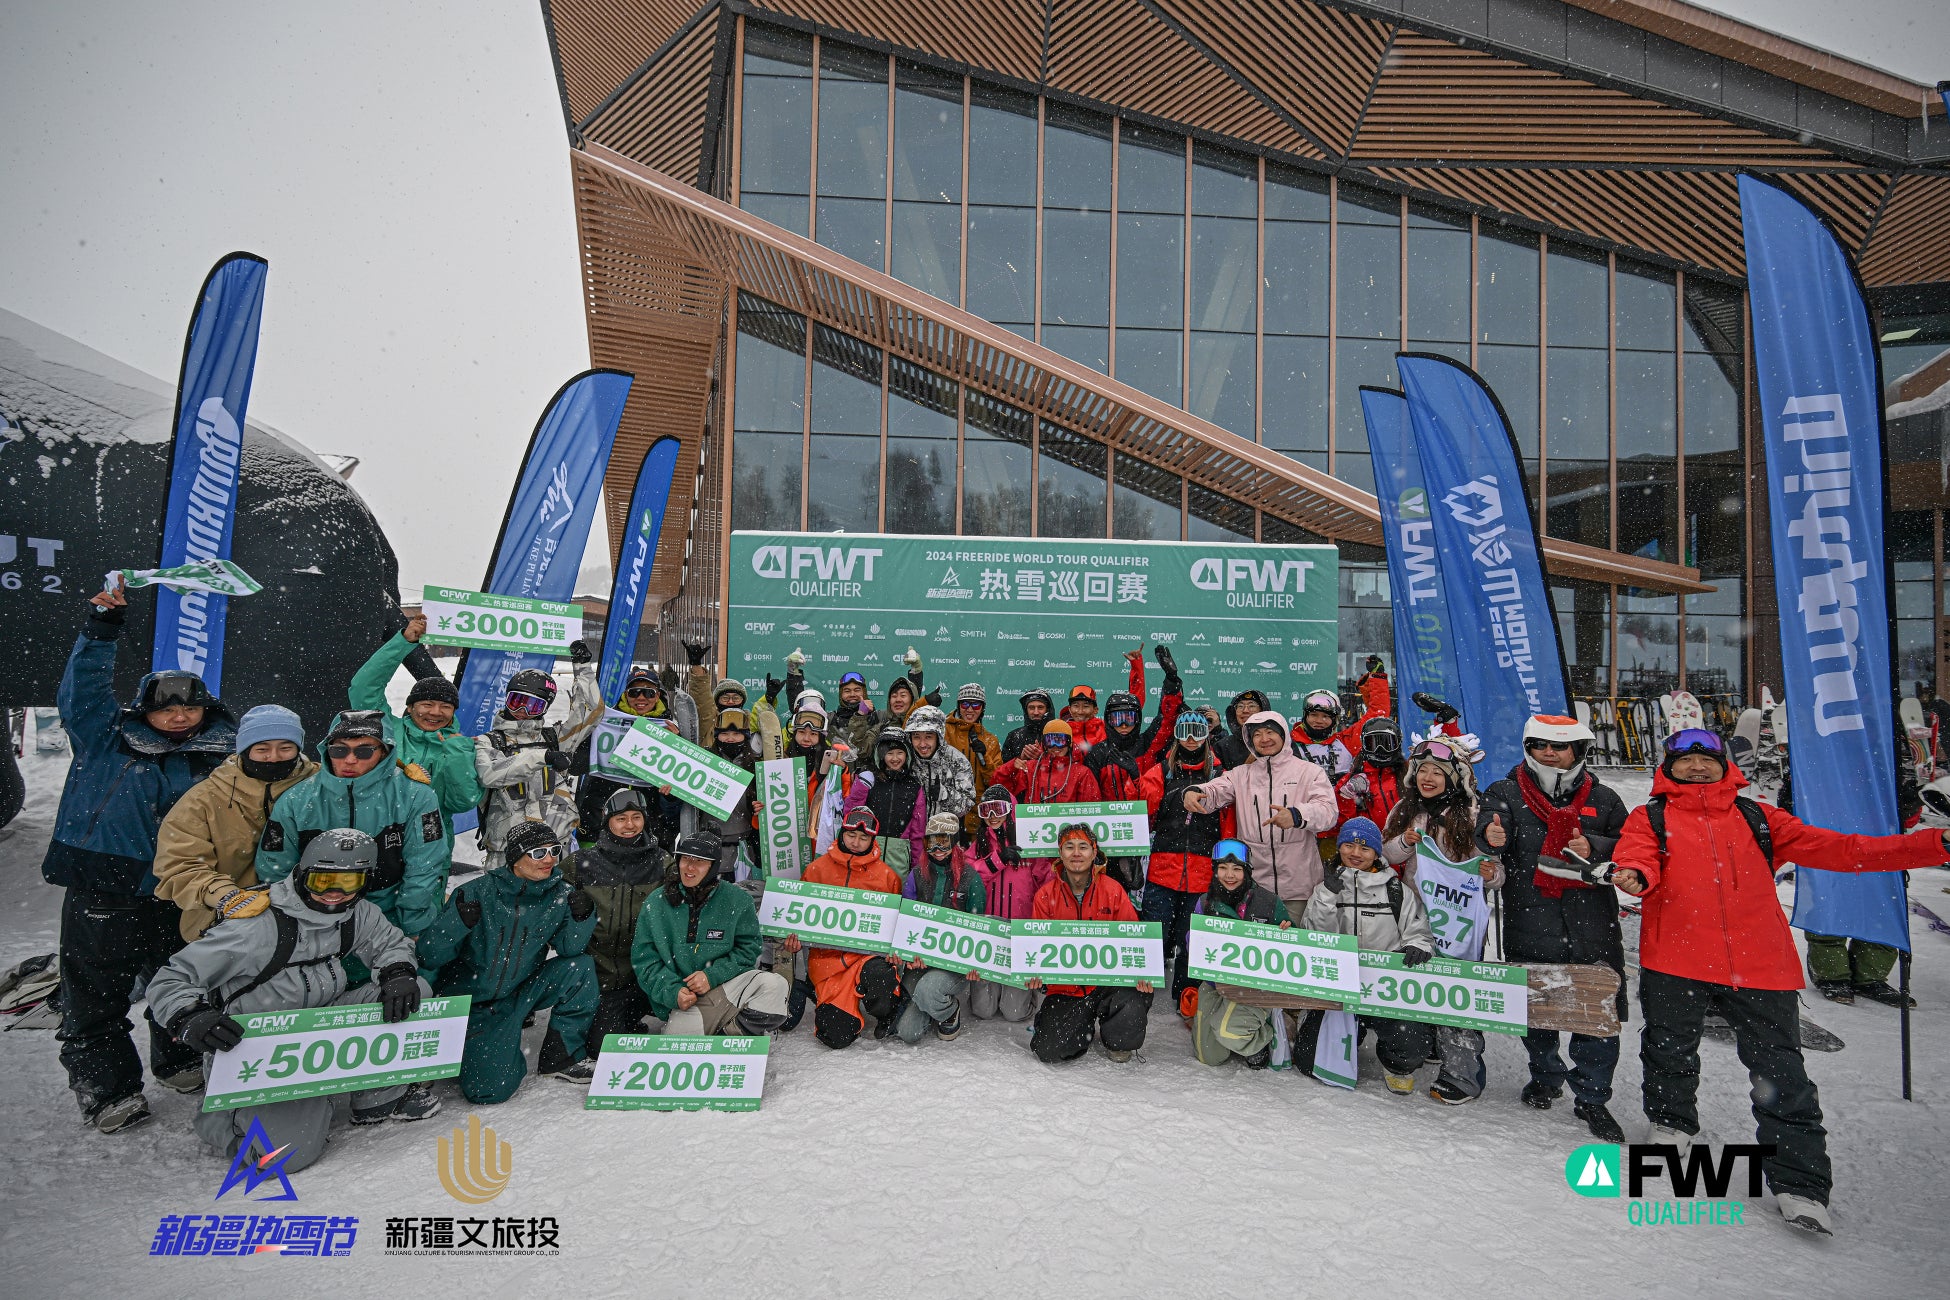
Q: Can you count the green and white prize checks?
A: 11